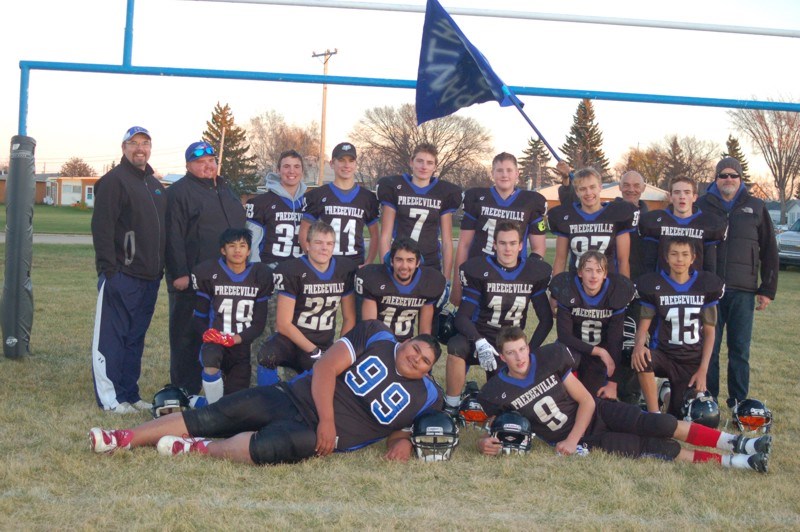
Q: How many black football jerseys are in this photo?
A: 14